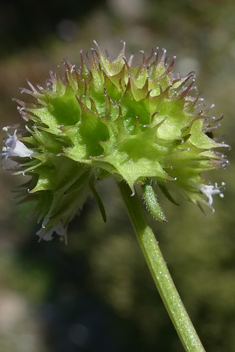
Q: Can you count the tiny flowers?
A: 3